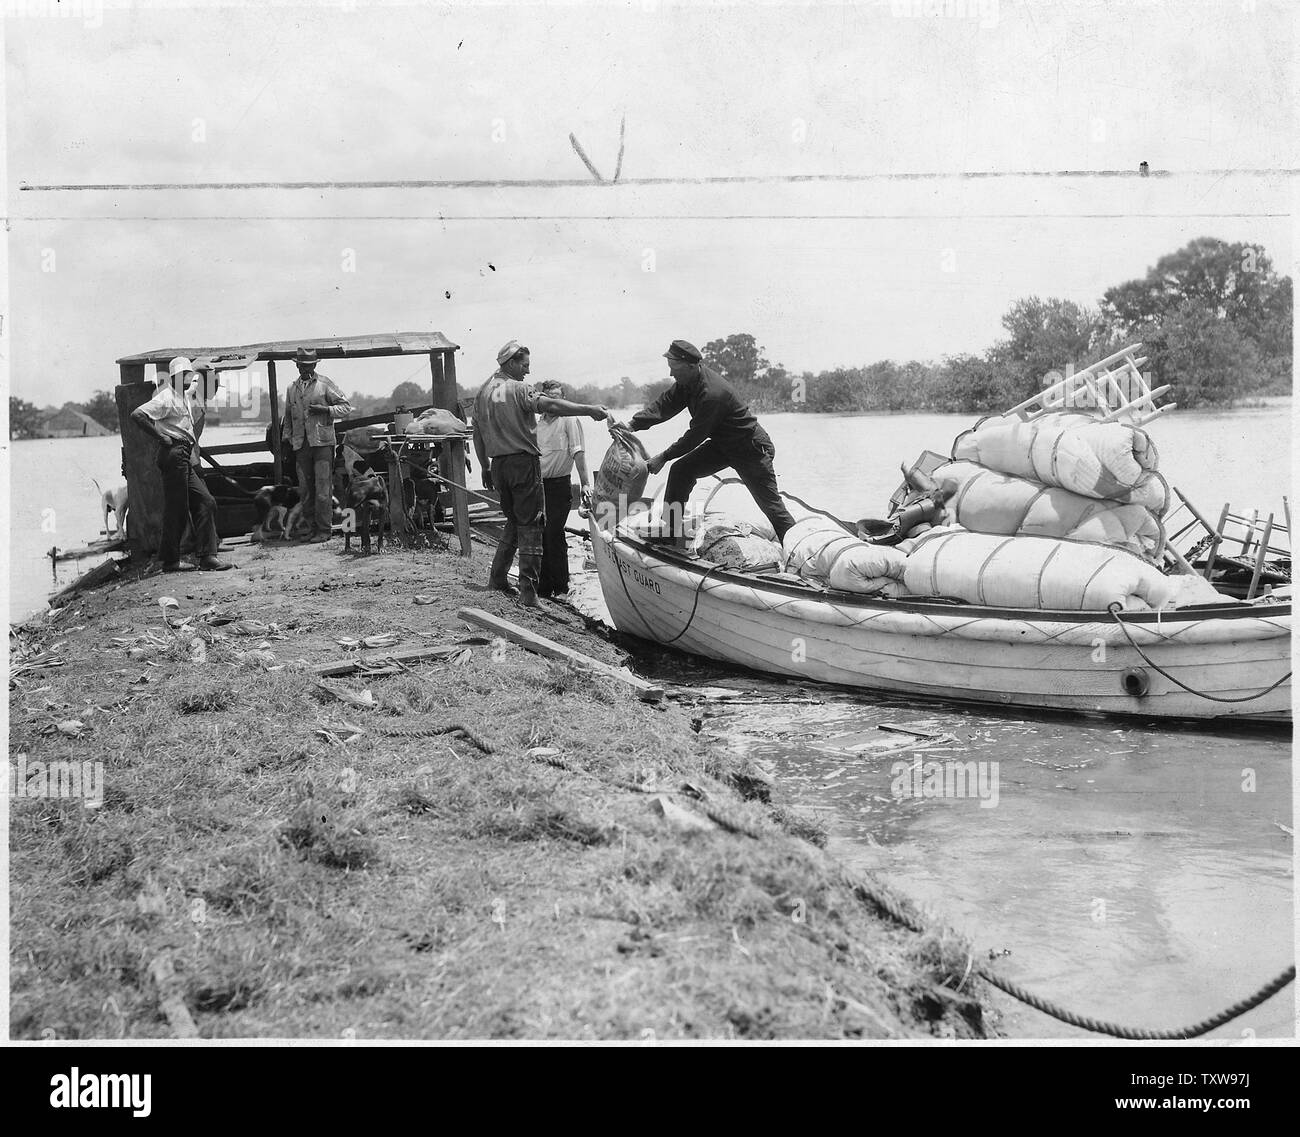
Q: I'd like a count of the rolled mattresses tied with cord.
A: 4